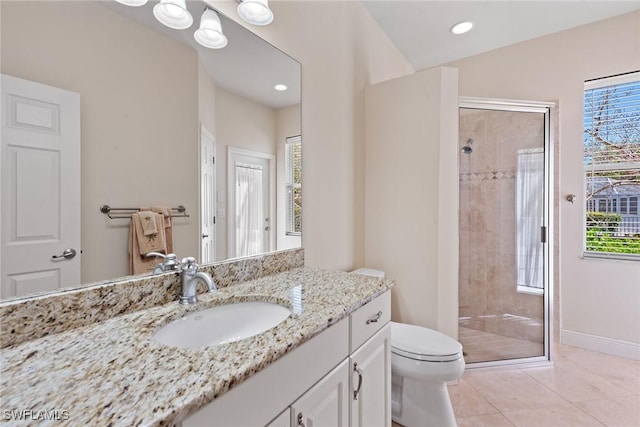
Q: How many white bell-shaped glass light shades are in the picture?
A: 4